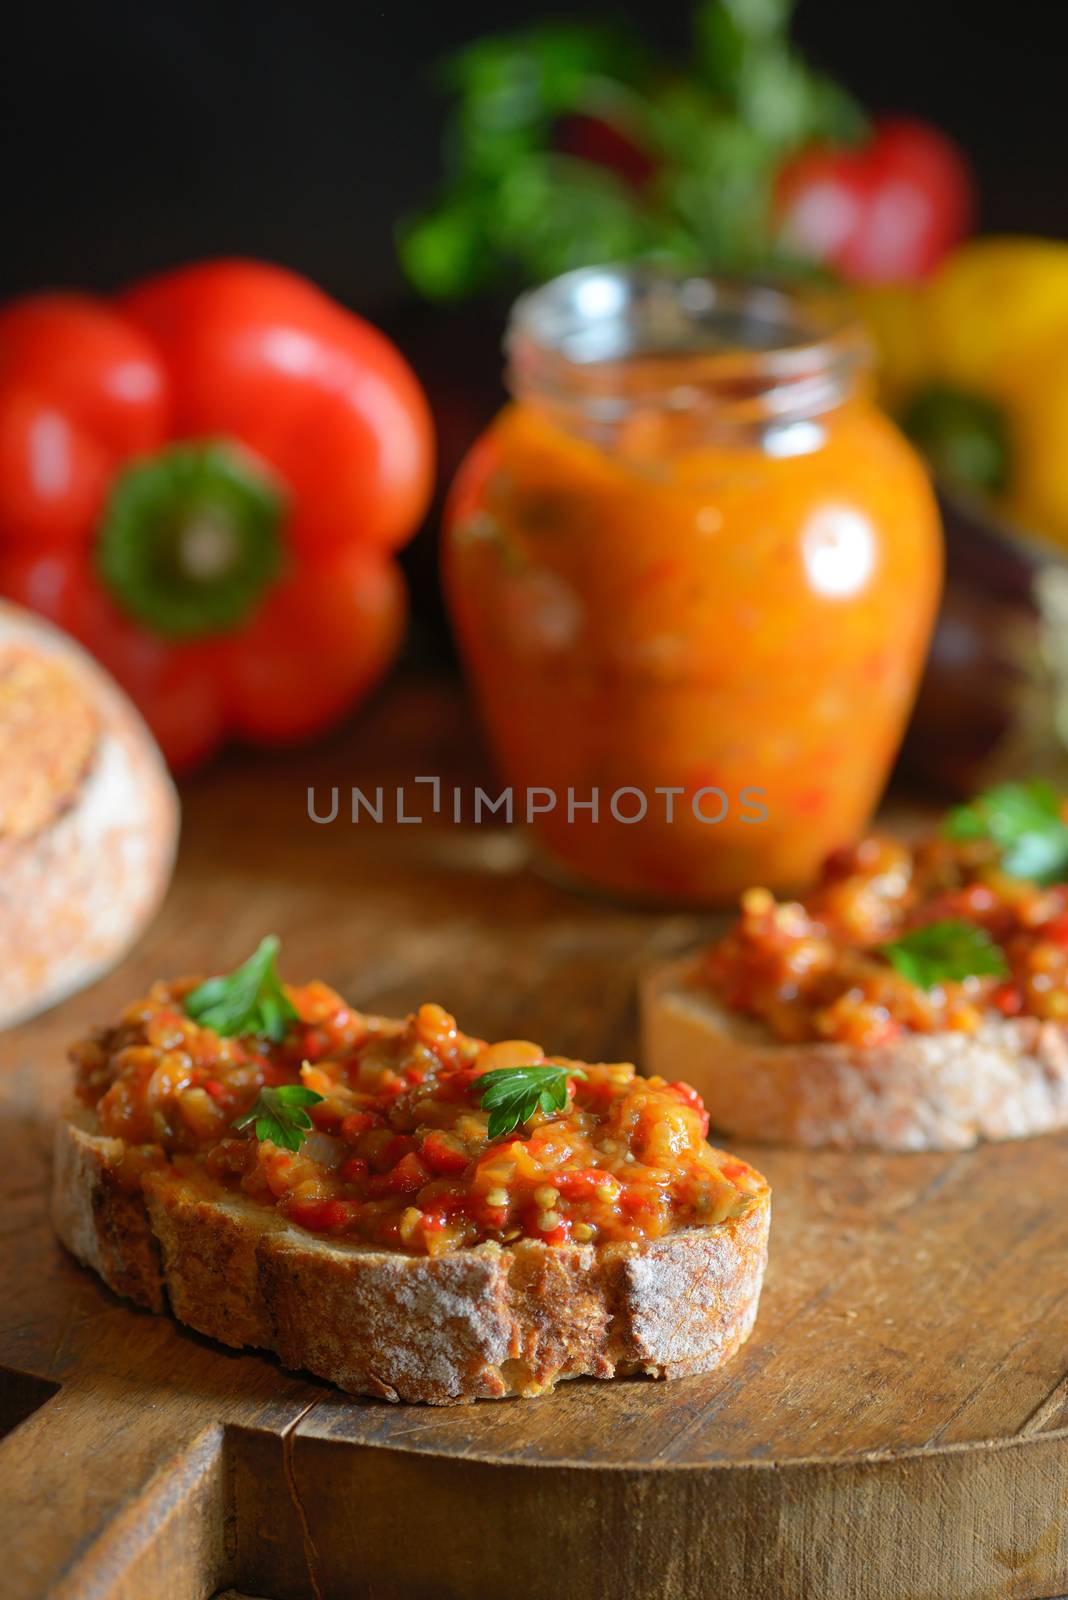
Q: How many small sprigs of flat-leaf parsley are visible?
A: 5